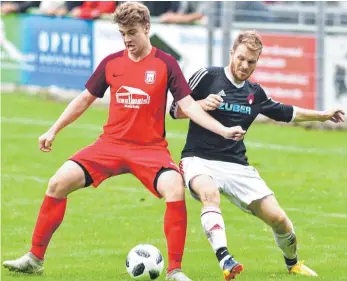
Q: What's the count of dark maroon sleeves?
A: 2